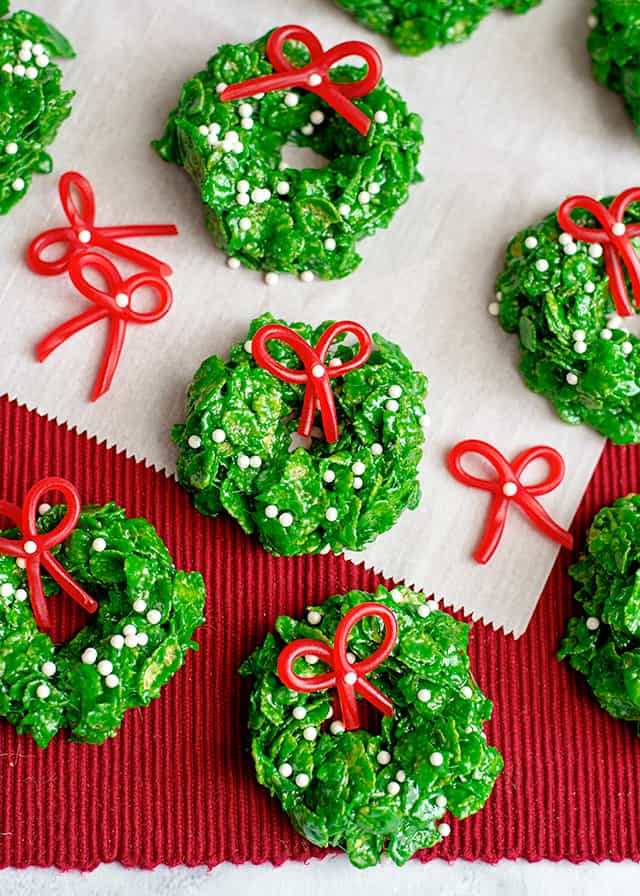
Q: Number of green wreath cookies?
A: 9